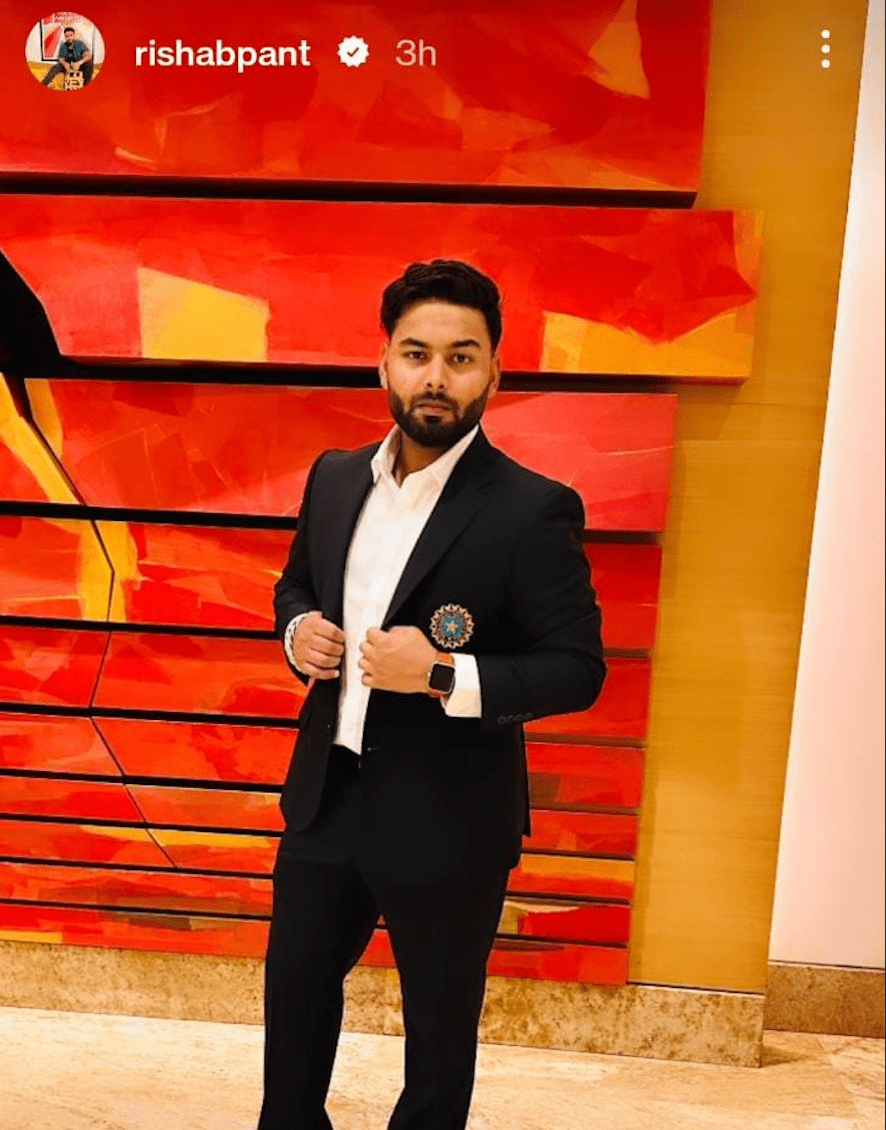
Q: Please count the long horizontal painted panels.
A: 10